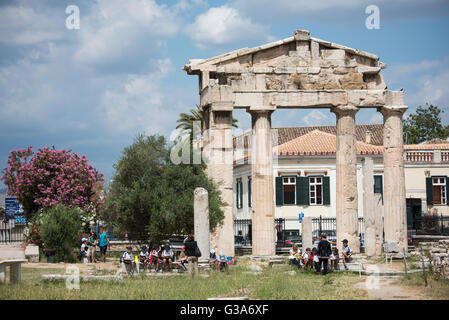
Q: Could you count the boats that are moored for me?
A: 0